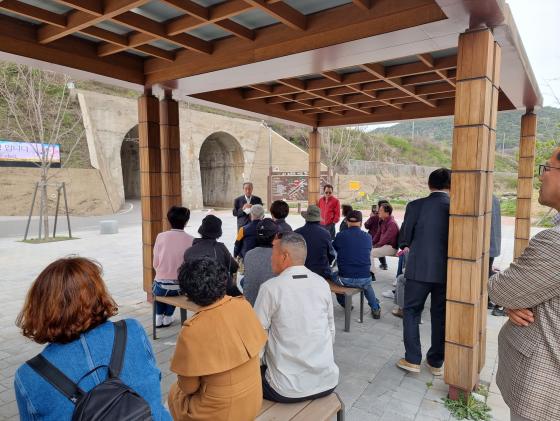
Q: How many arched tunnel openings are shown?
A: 2